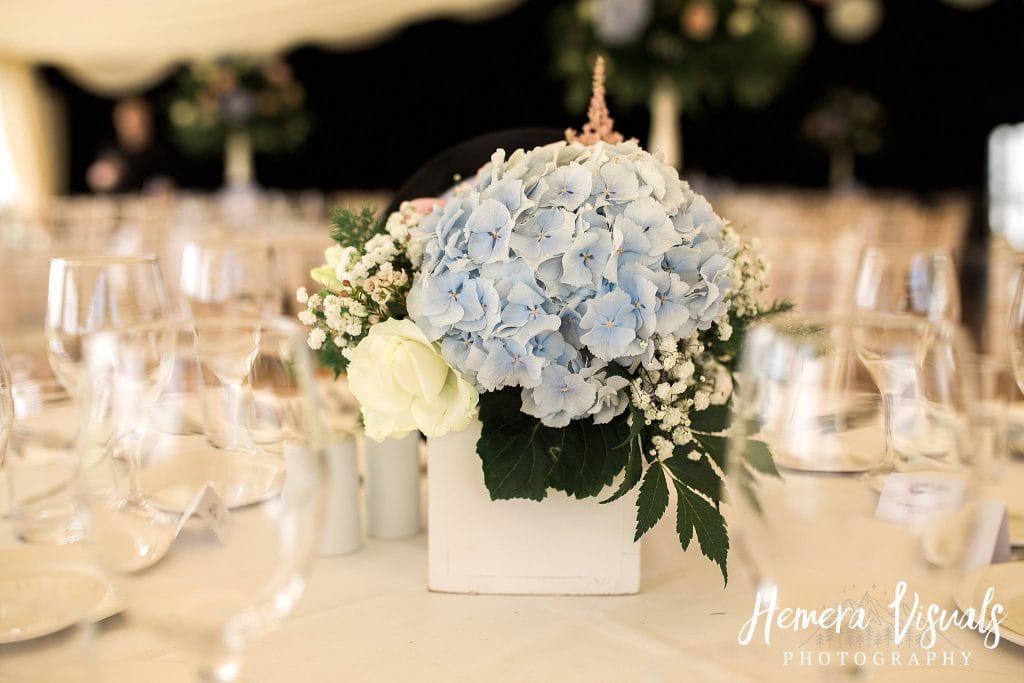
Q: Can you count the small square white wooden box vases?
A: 1